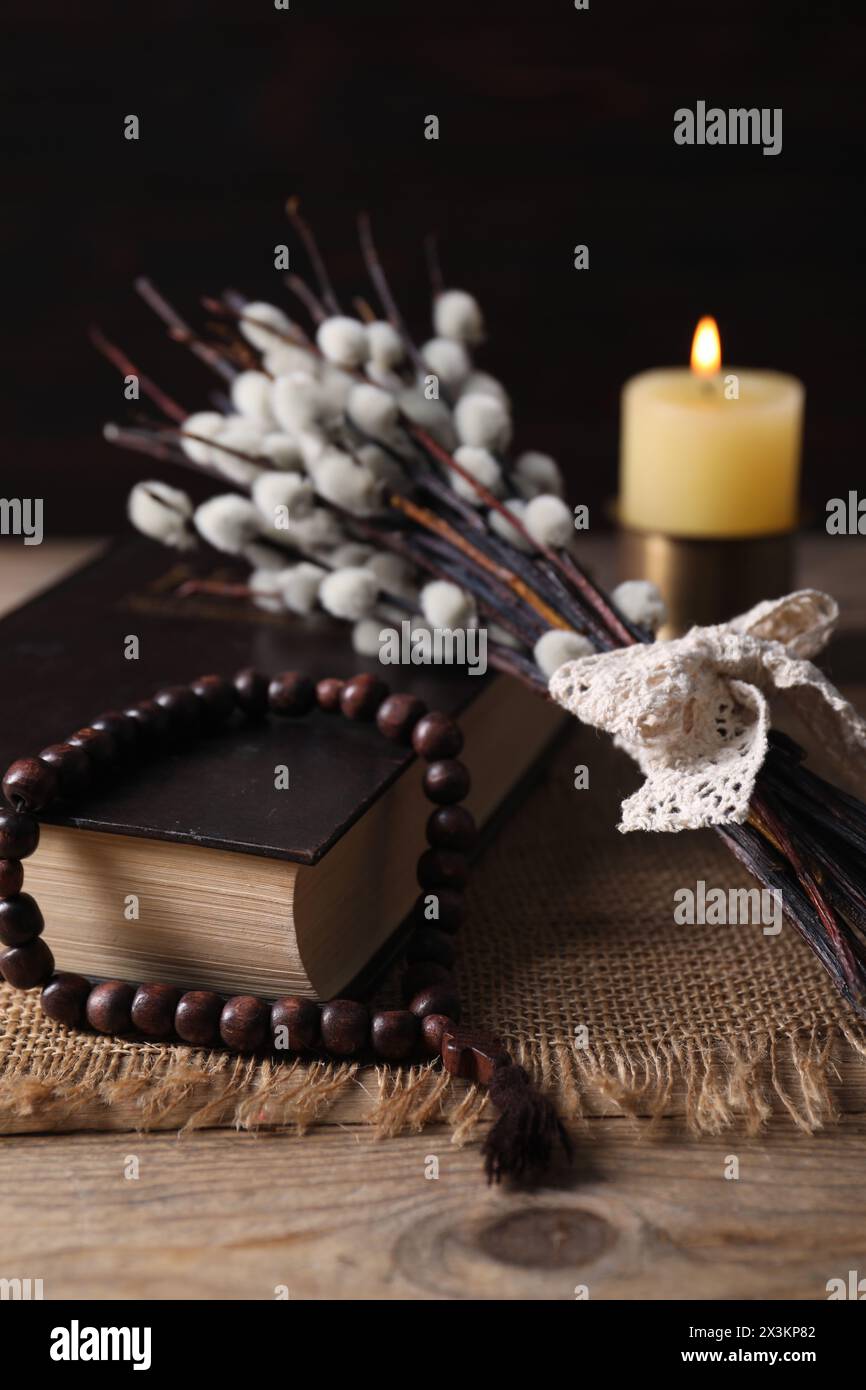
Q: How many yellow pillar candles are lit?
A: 1